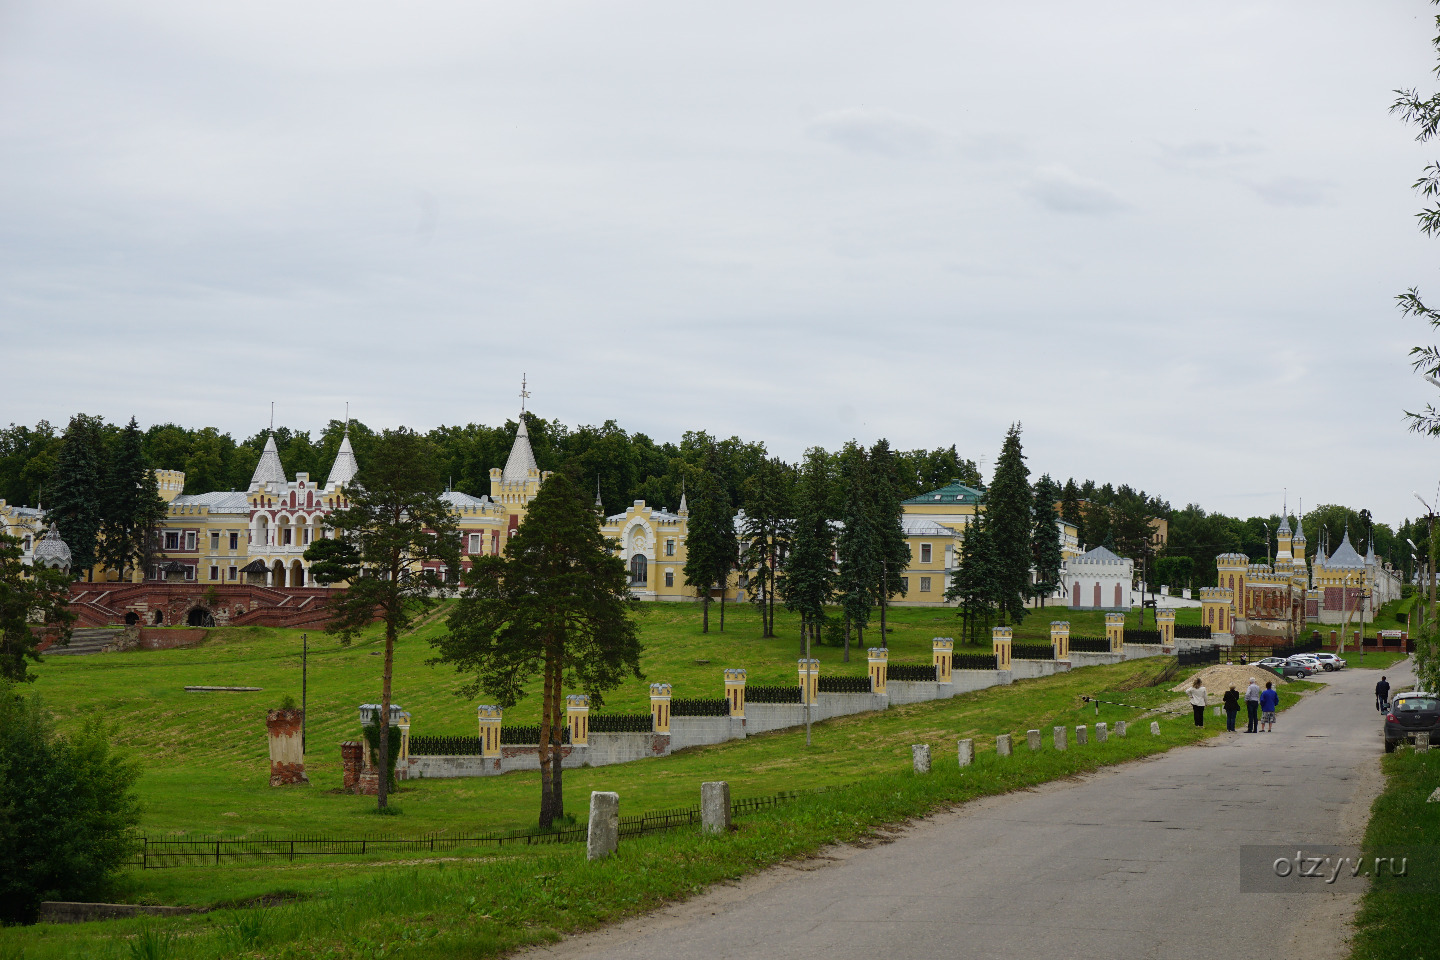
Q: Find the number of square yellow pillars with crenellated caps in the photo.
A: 12